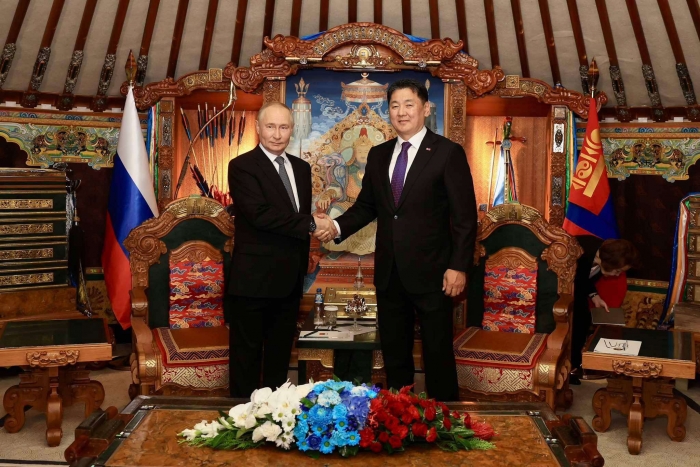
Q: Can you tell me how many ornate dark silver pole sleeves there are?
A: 9